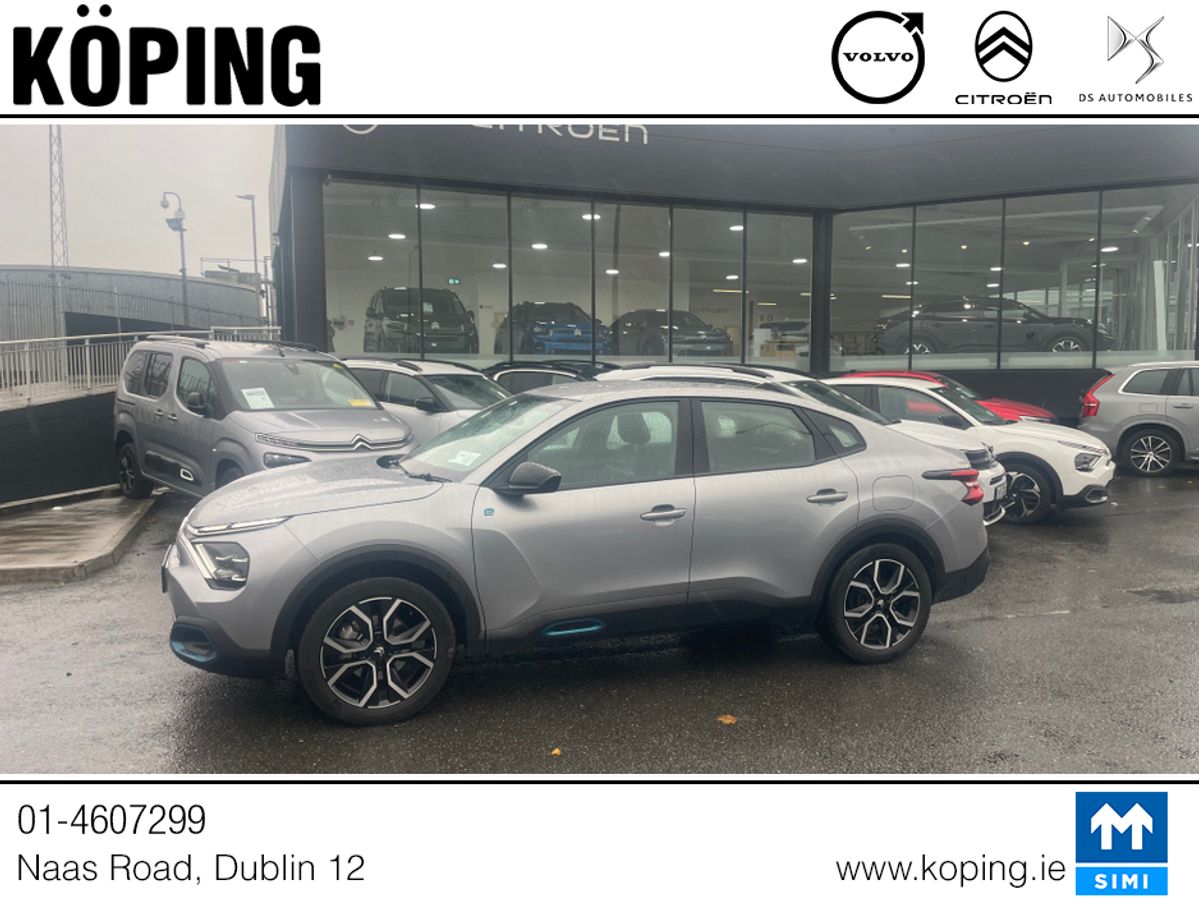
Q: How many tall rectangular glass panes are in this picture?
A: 10